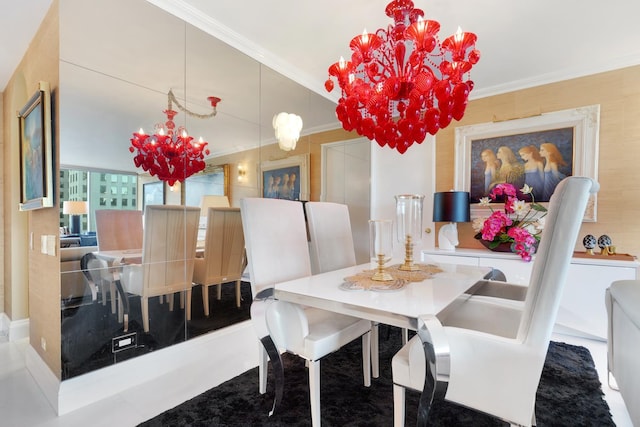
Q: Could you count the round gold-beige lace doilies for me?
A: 2